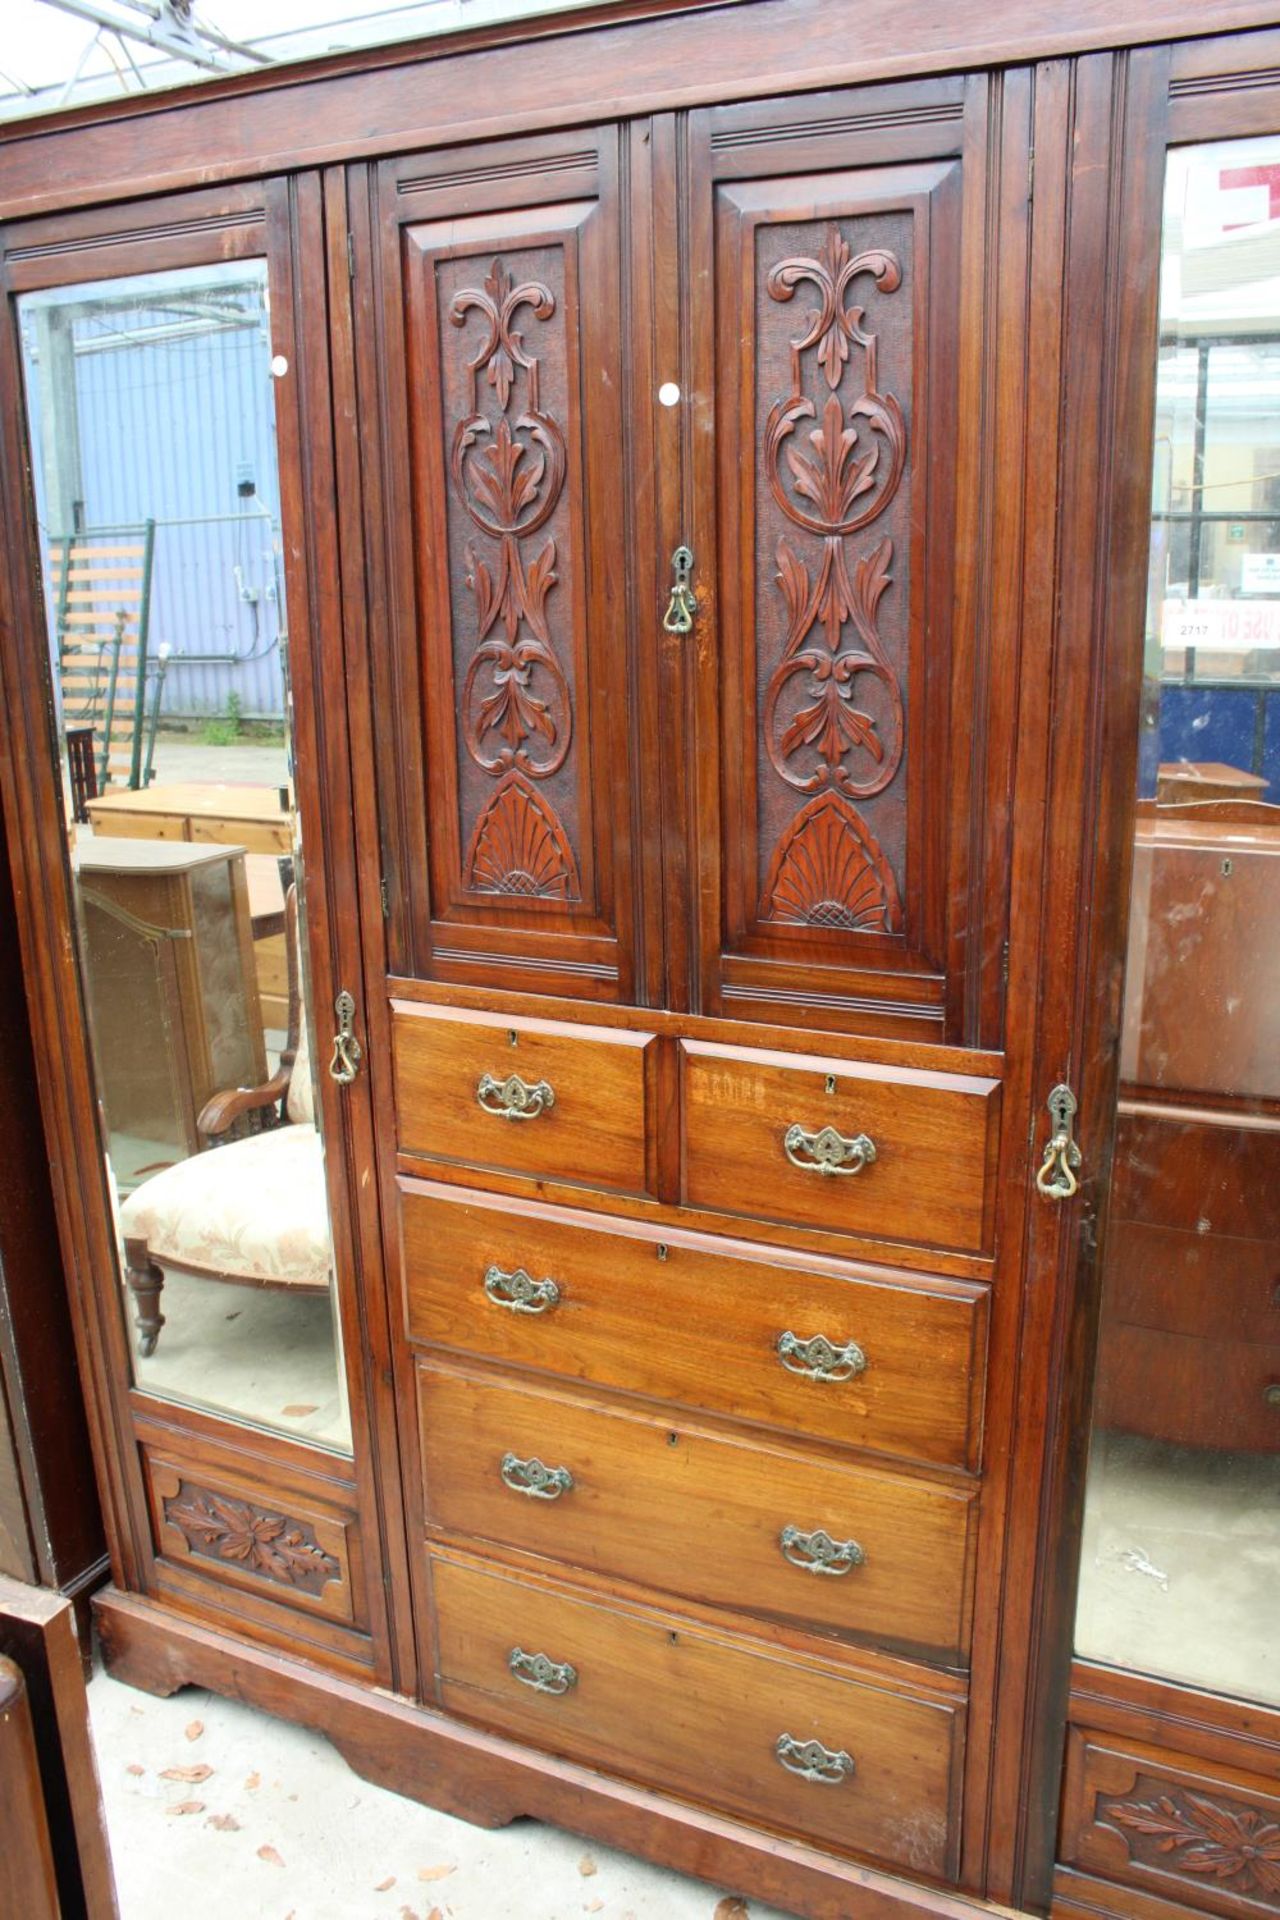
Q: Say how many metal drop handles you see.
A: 11